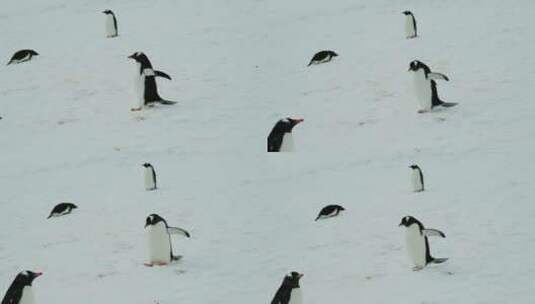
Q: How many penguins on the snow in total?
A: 15